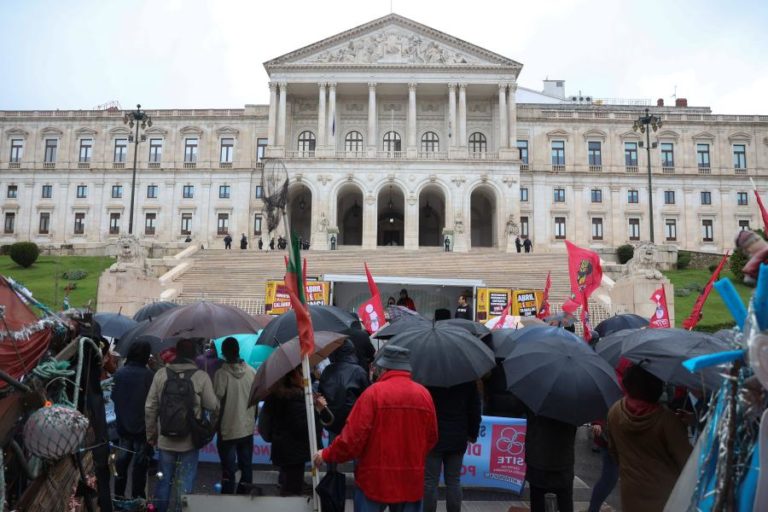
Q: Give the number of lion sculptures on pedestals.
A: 2